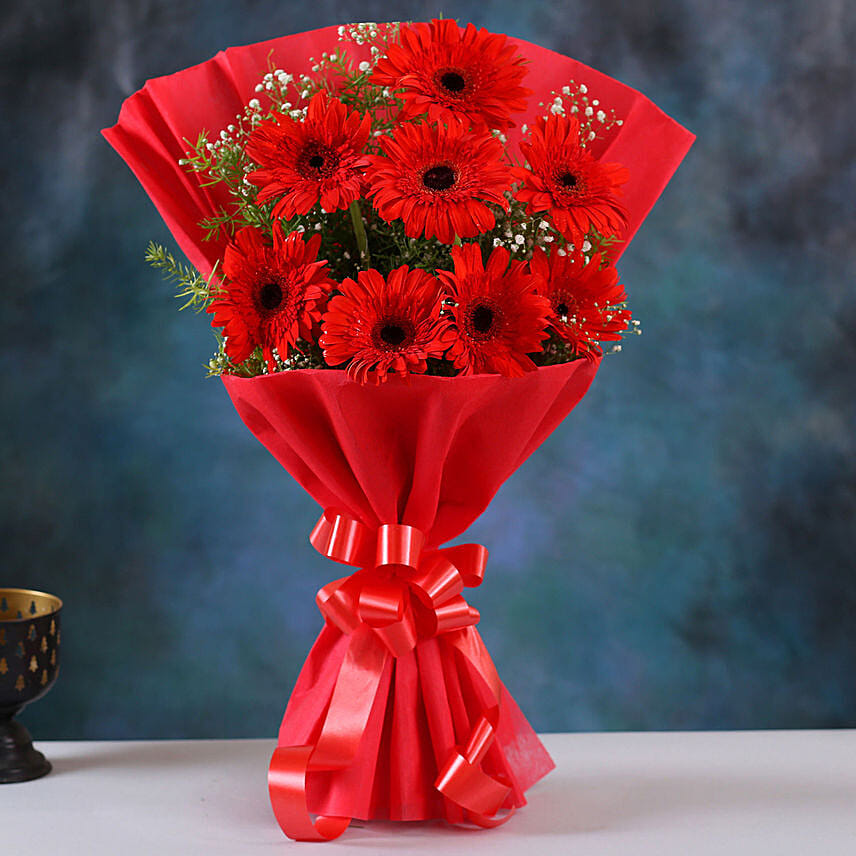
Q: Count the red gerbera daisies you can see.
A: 8